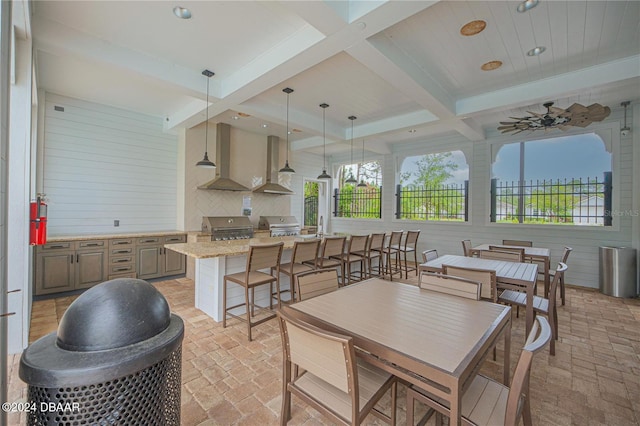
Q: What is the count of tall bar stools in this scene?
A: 7